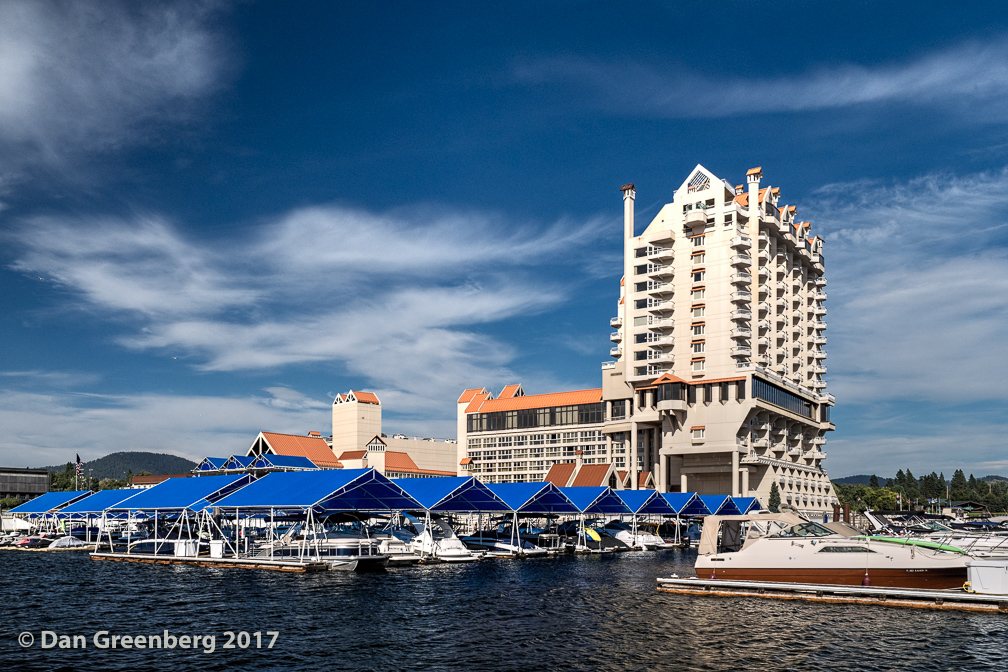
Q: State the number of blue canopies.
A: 14